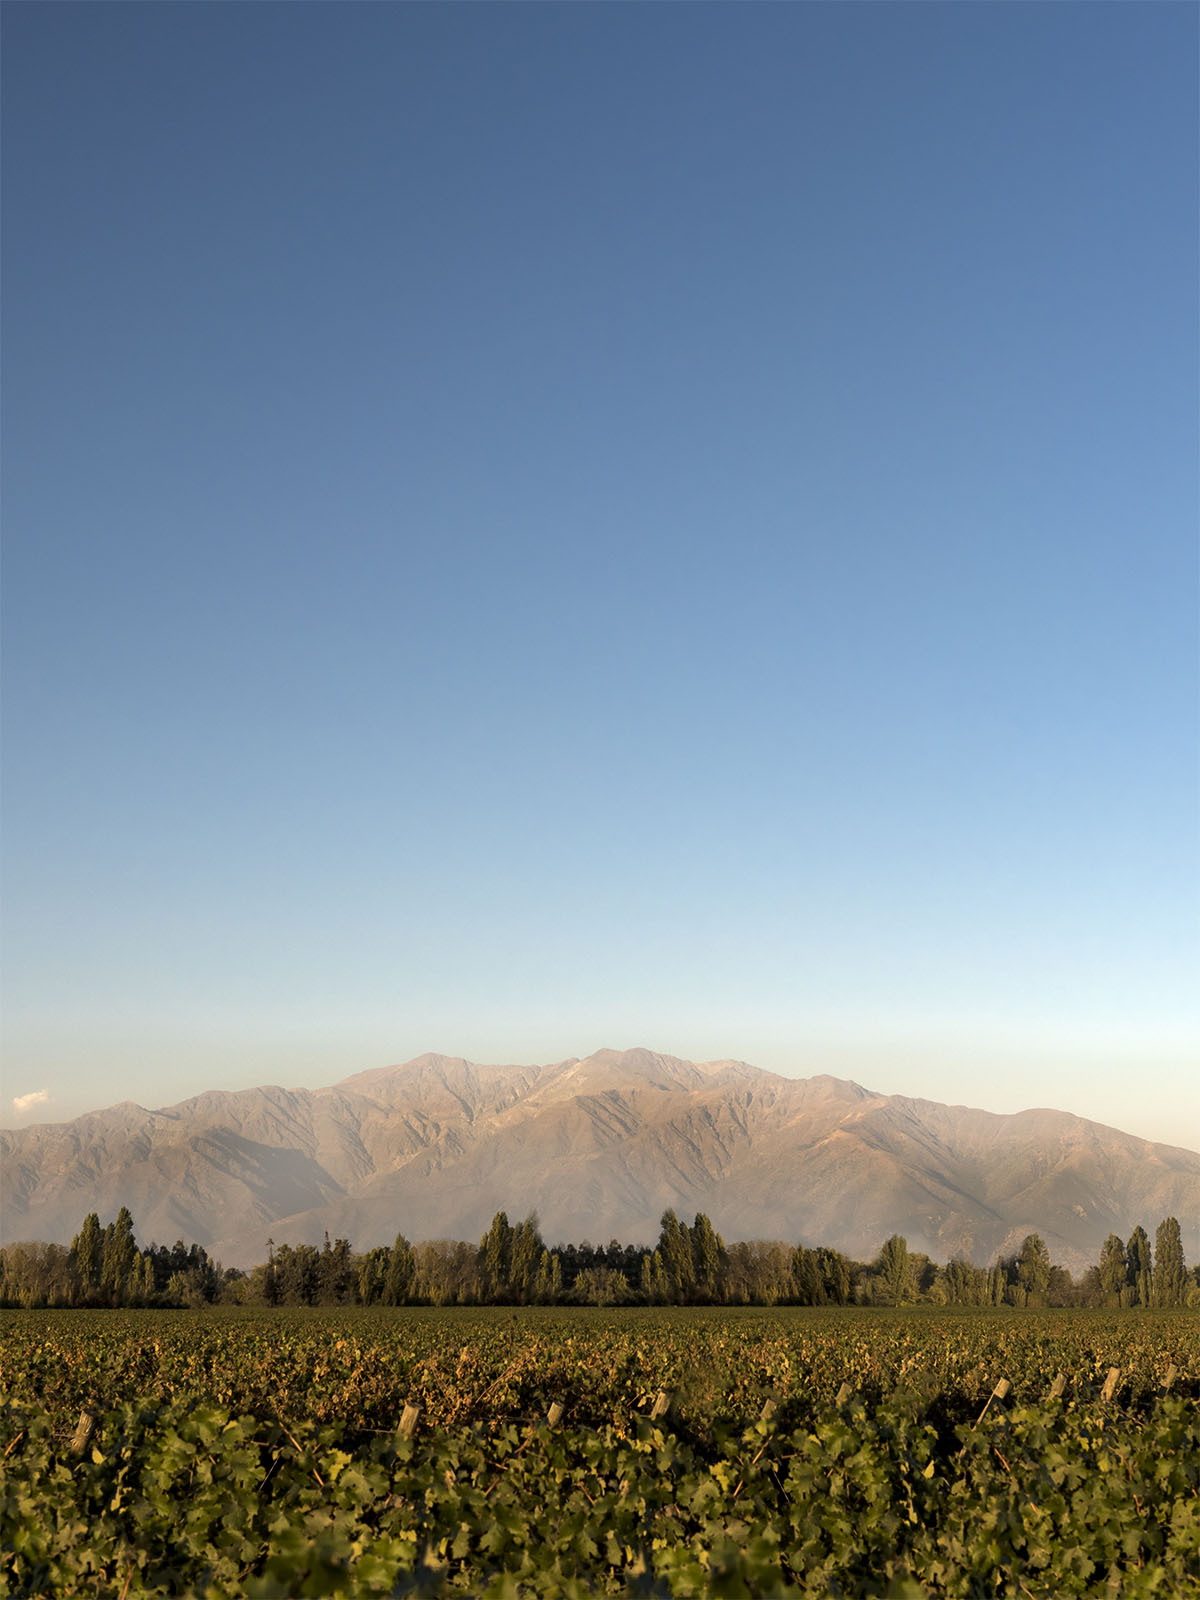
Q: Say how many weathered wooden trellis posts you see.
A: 10